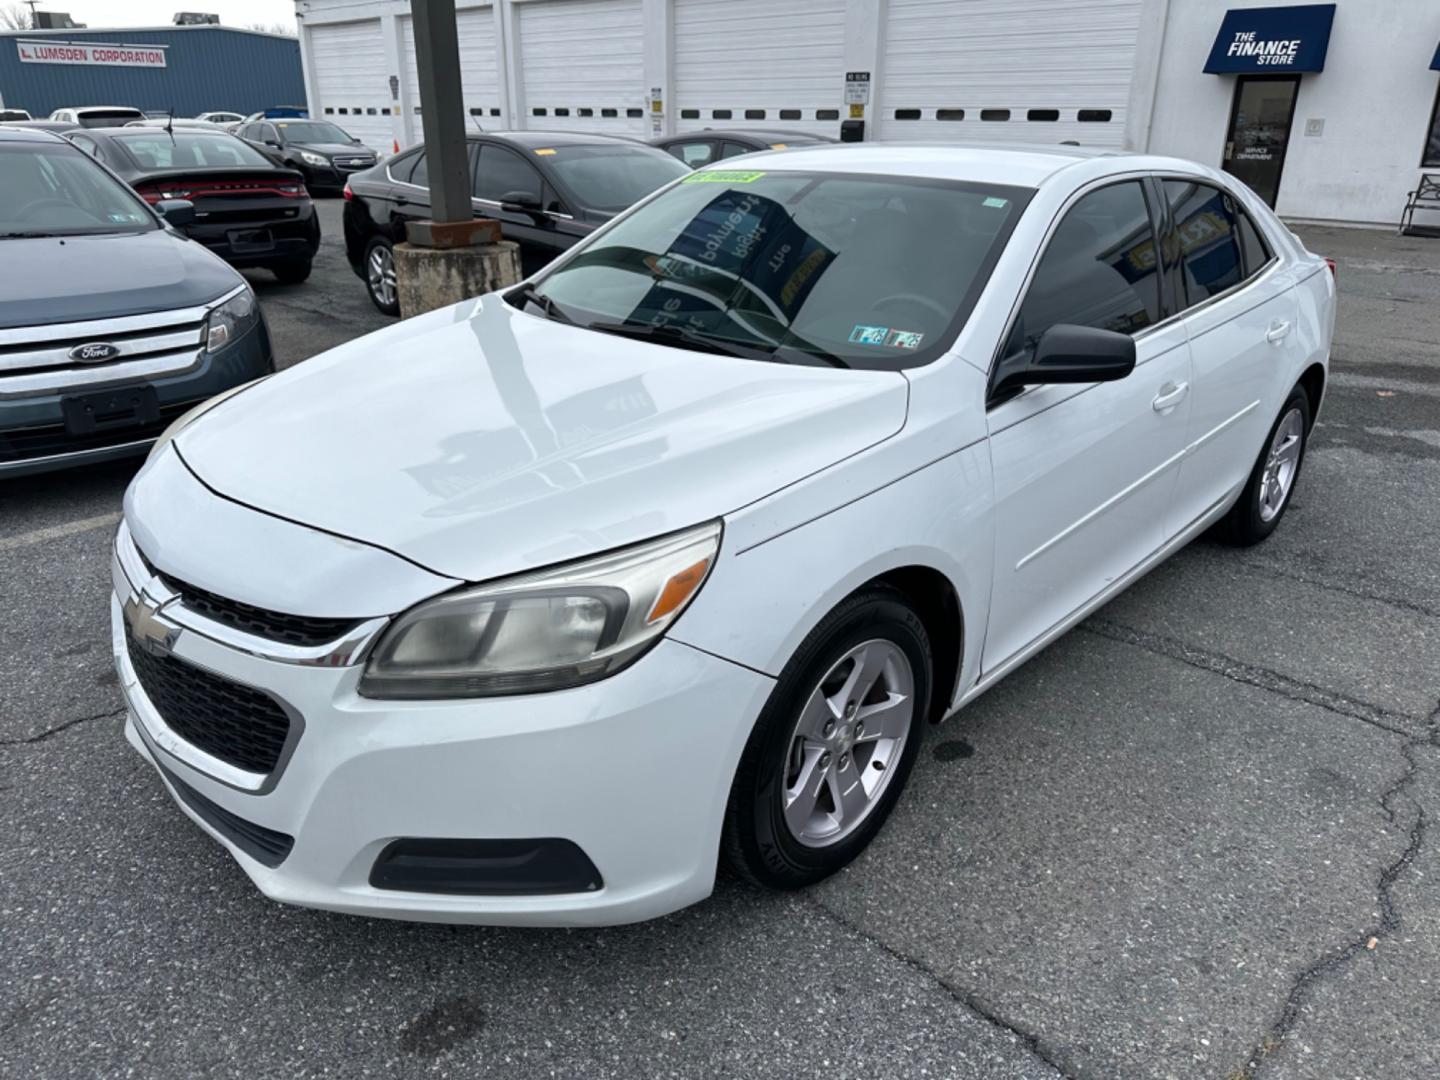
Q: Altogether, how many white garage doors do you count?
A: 5